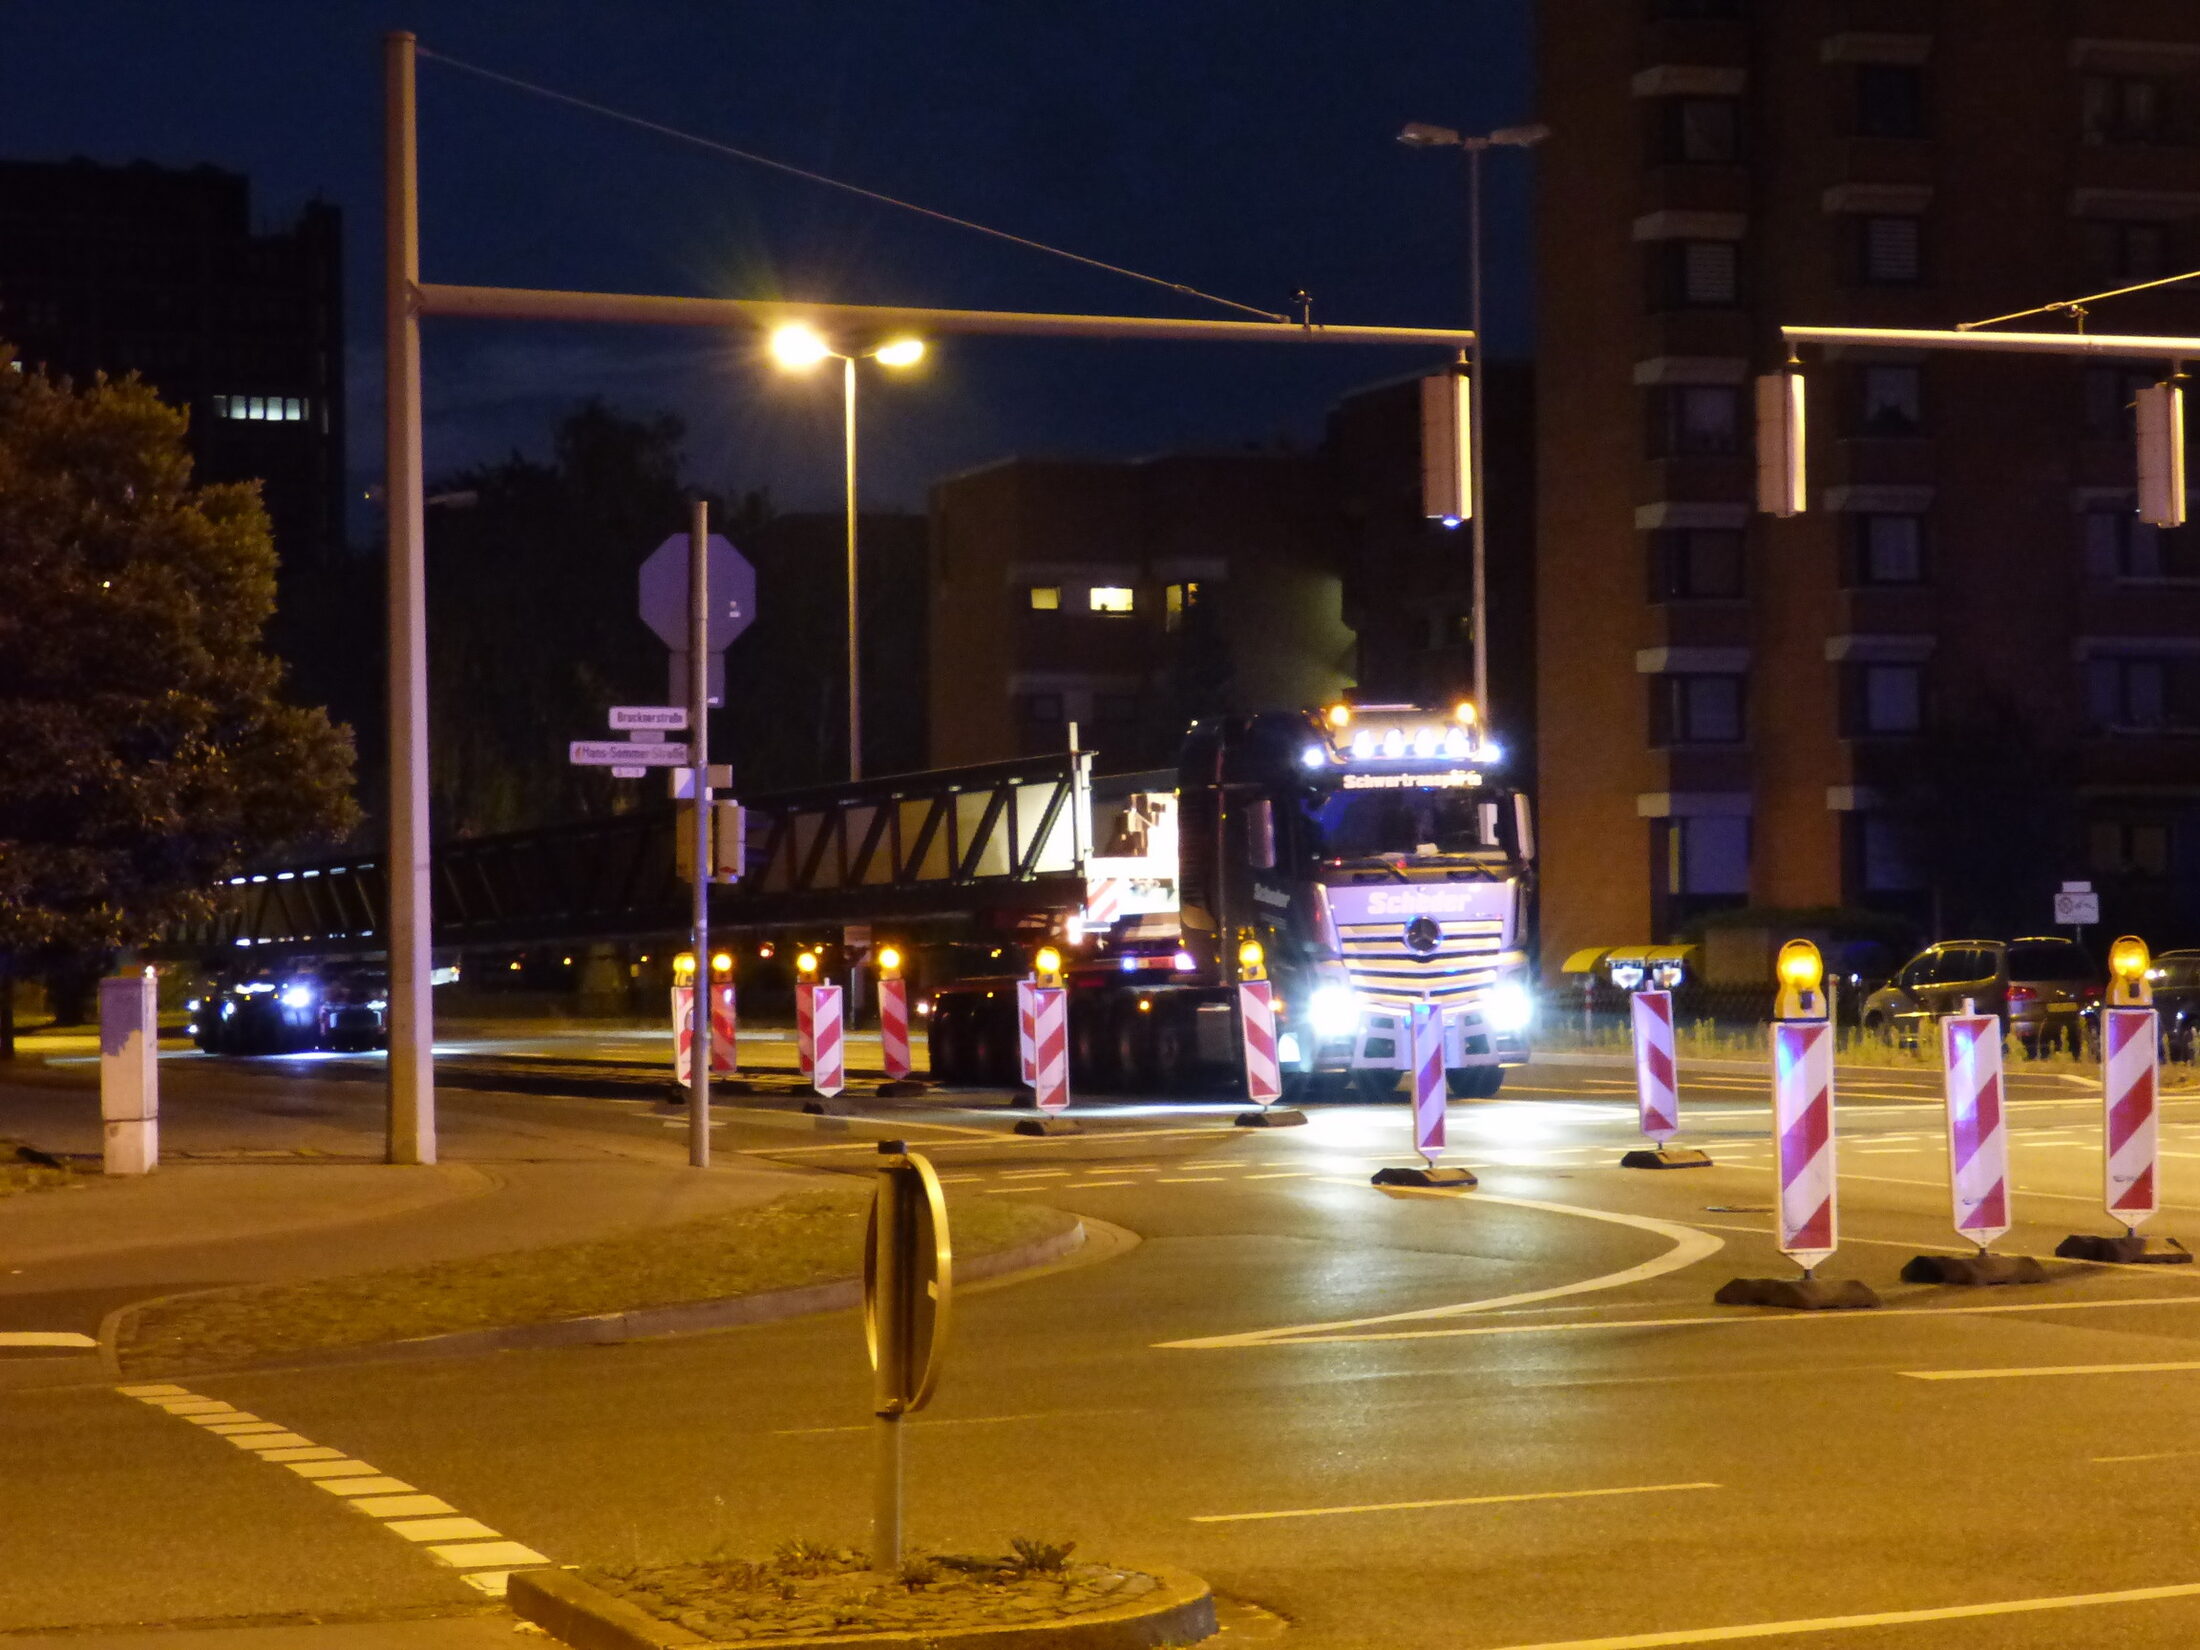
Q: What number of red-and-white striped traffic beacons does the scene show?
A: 13